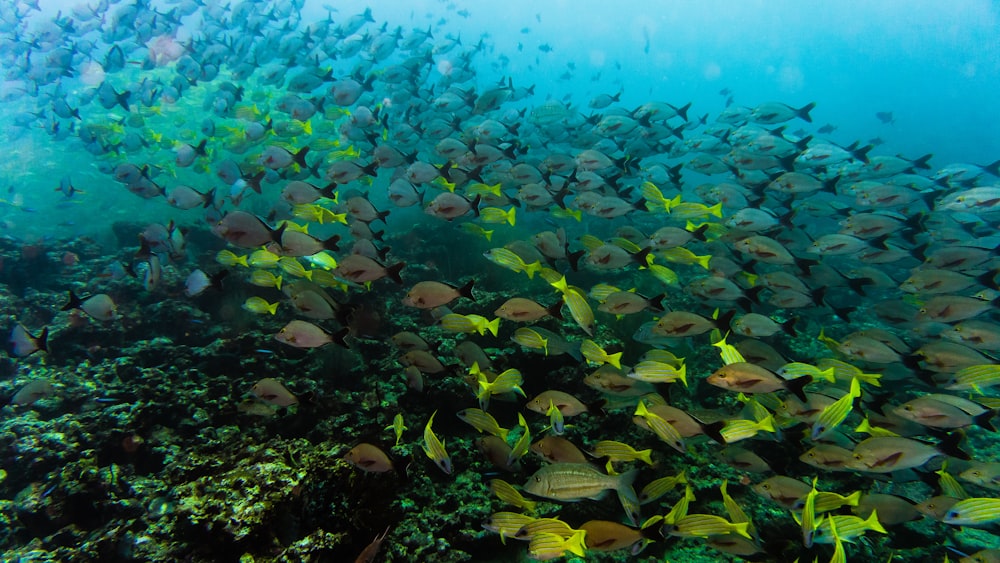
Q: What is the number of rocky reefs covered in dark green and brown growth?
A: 1